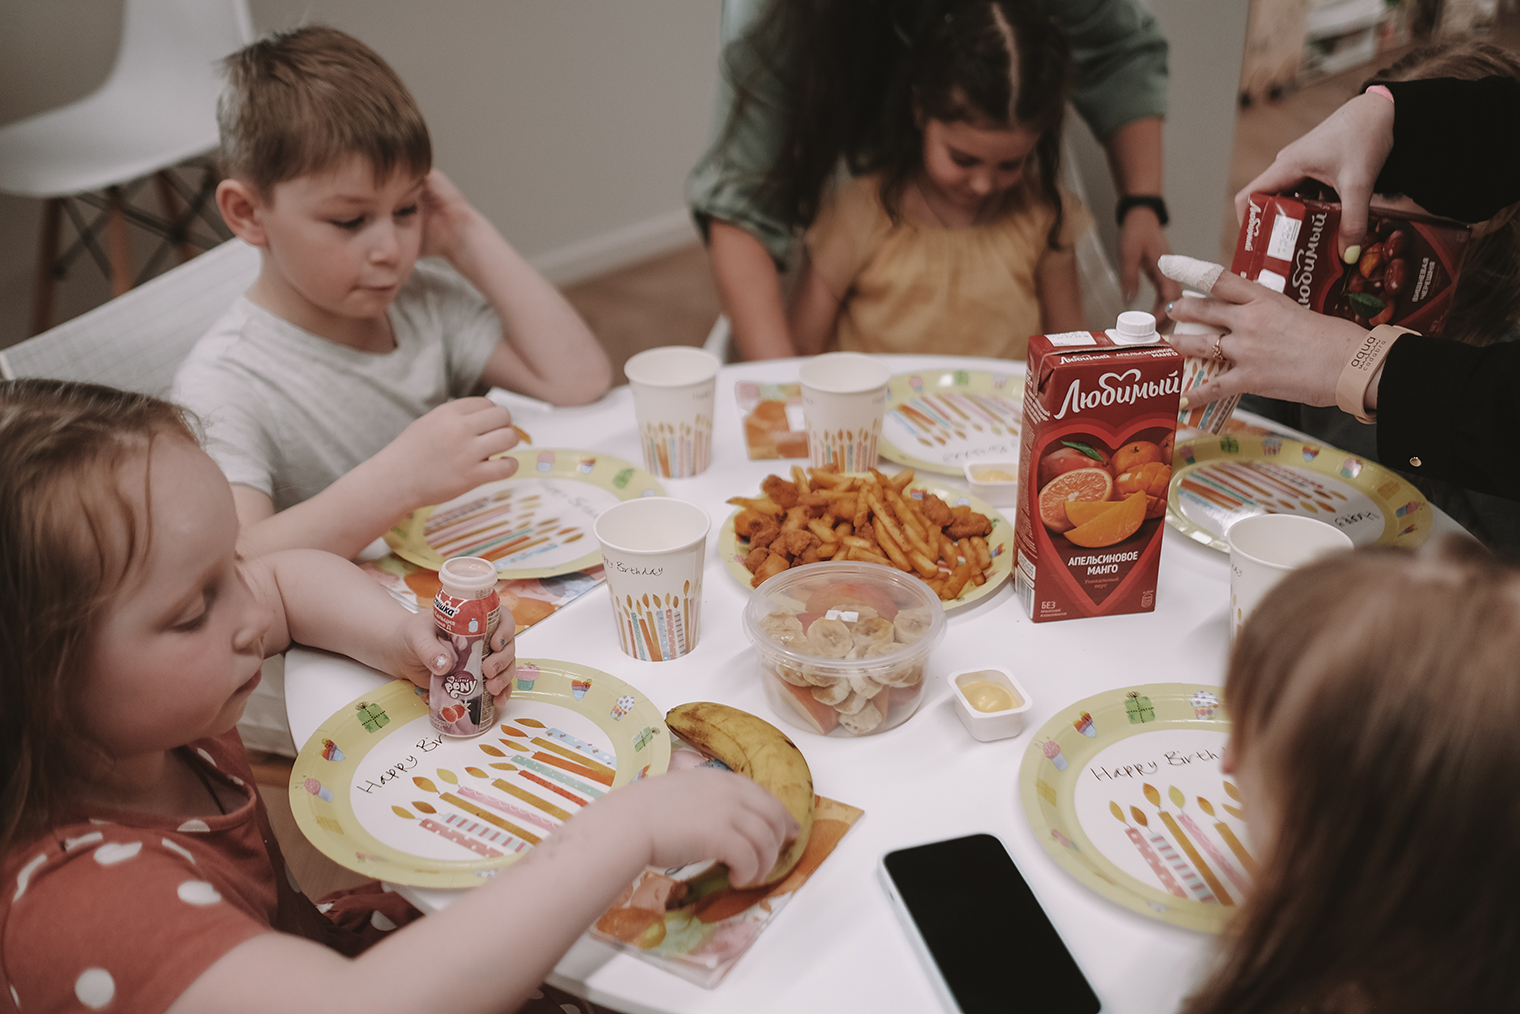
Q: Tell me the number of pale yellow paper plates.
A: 6